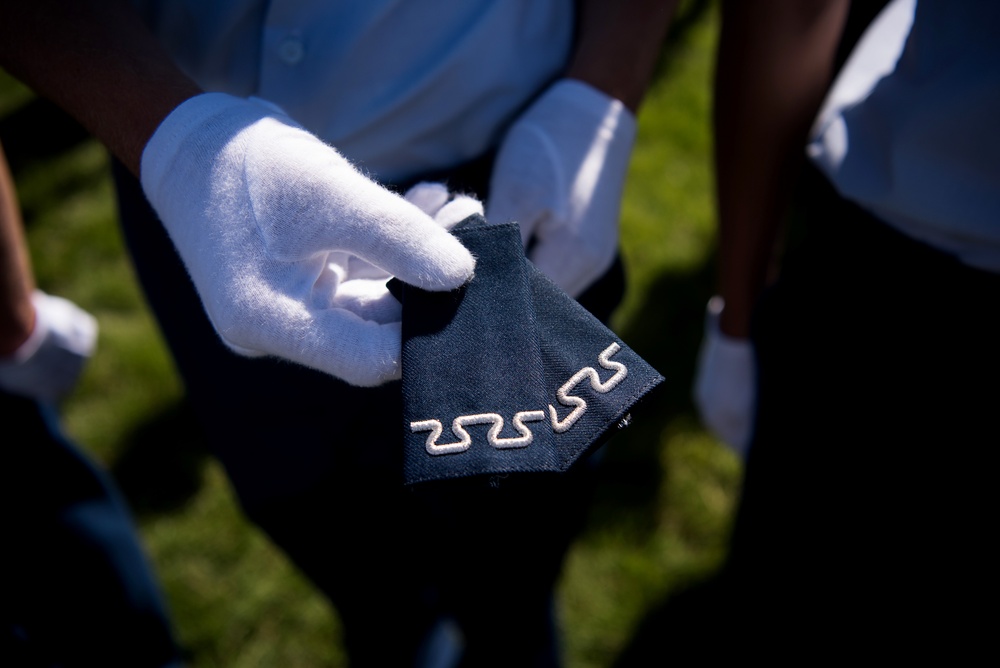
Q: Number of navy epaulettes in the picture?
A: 2